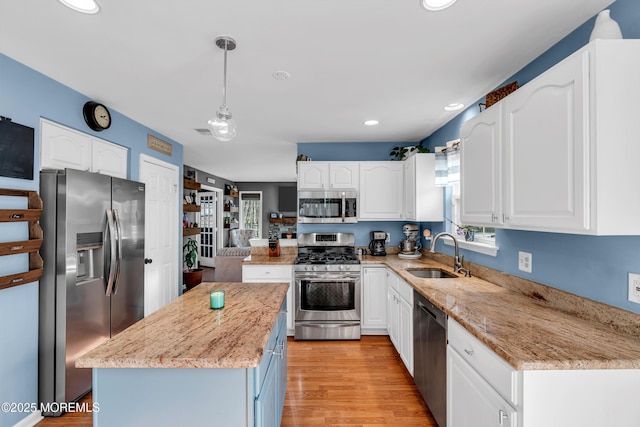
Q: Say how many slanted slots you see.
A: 3